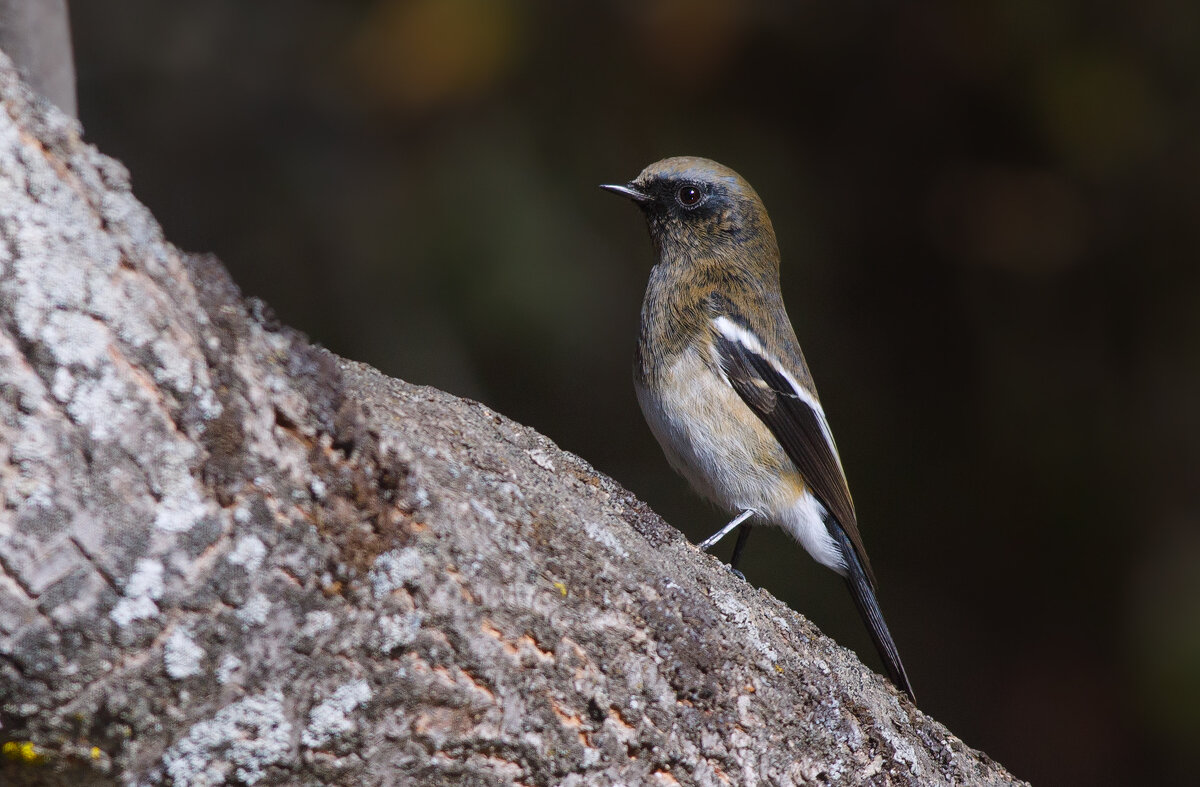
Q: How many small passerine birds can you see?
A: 1